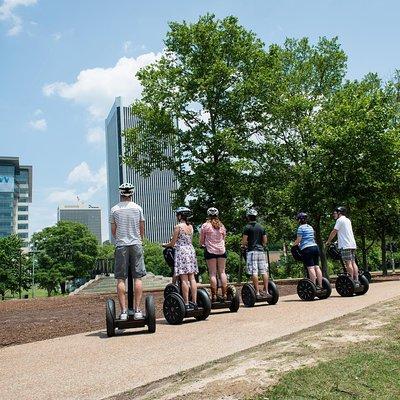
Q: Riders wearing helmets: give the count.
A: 6